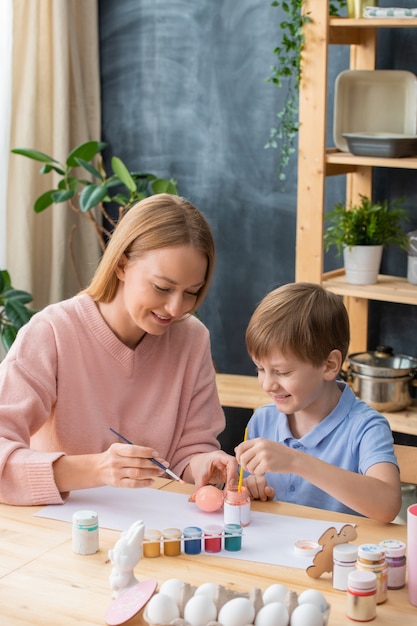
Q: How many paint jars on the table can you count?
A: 11